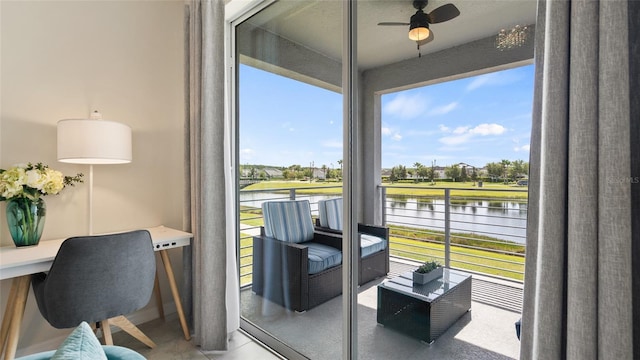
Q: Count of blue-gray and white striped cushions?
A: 4